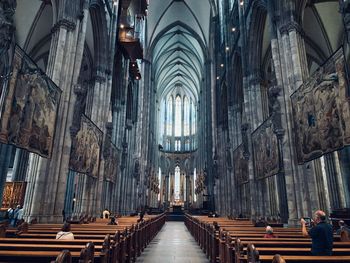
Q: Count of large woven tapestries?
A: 6